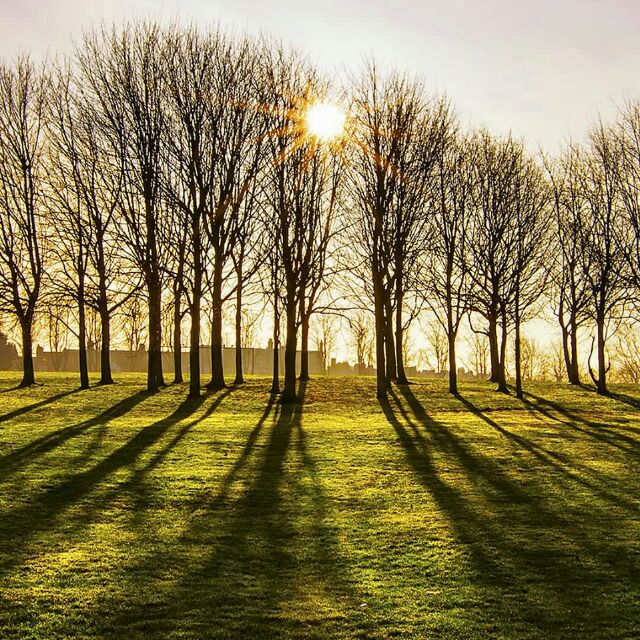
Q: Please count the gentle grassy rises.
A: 1